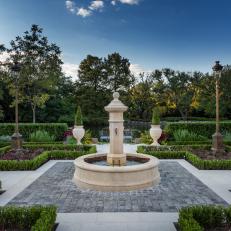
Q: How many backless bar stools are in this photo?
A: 0